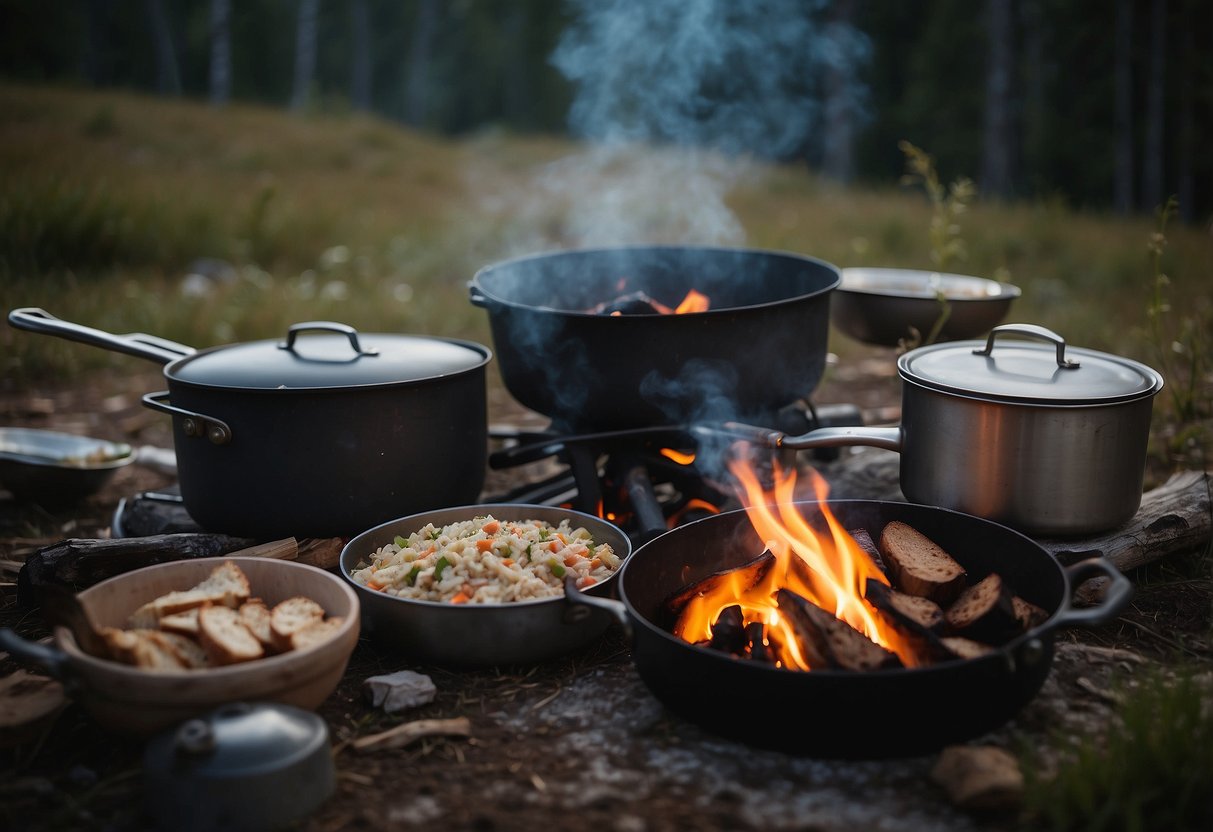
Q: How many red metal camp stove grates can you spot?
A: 0